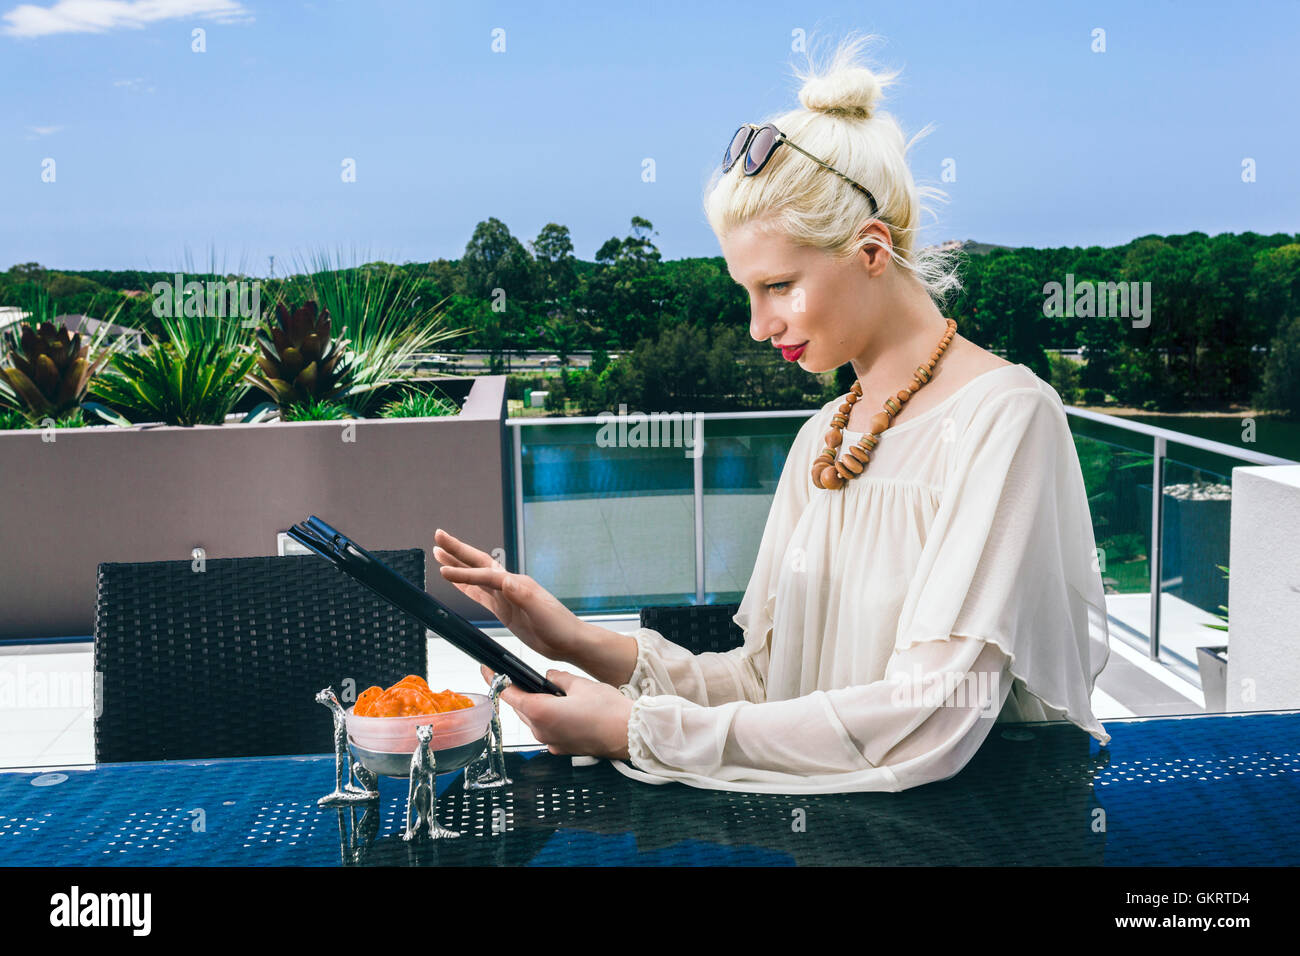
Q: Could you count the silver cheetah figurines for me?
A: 3